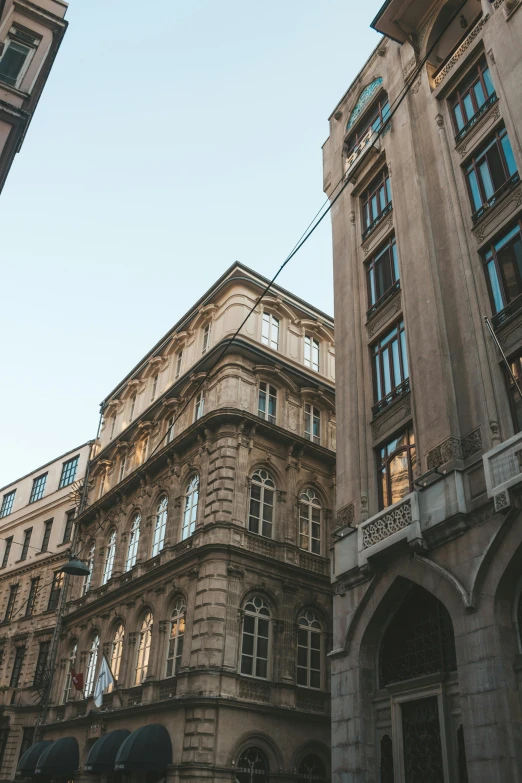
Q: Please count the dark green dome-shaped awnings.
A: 4